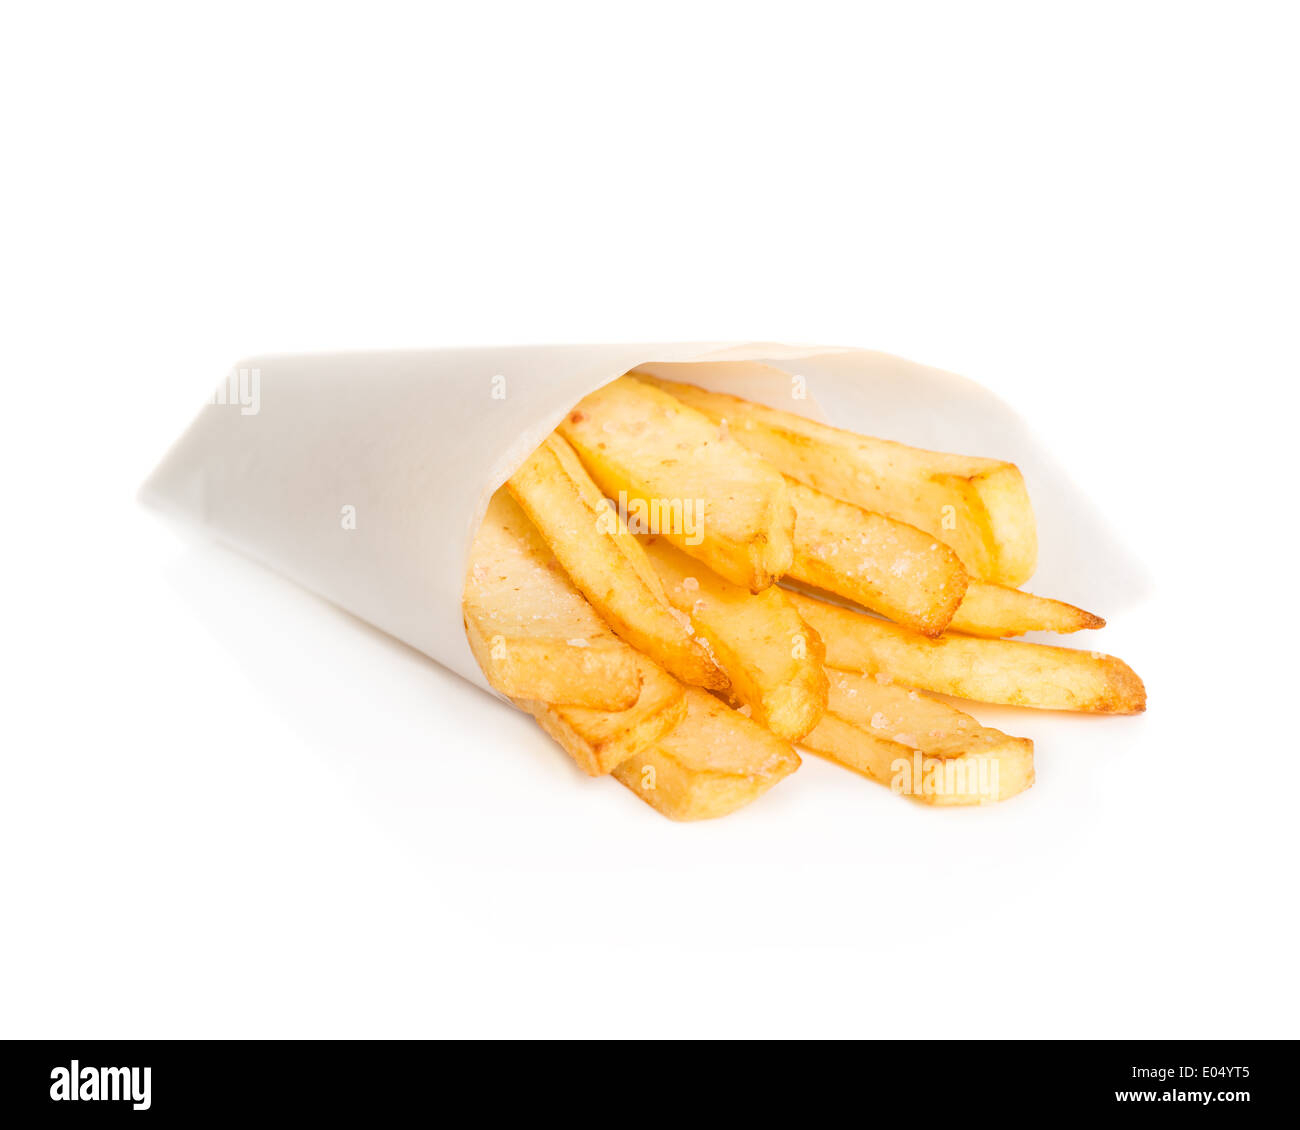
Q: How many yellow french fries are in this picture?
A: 11